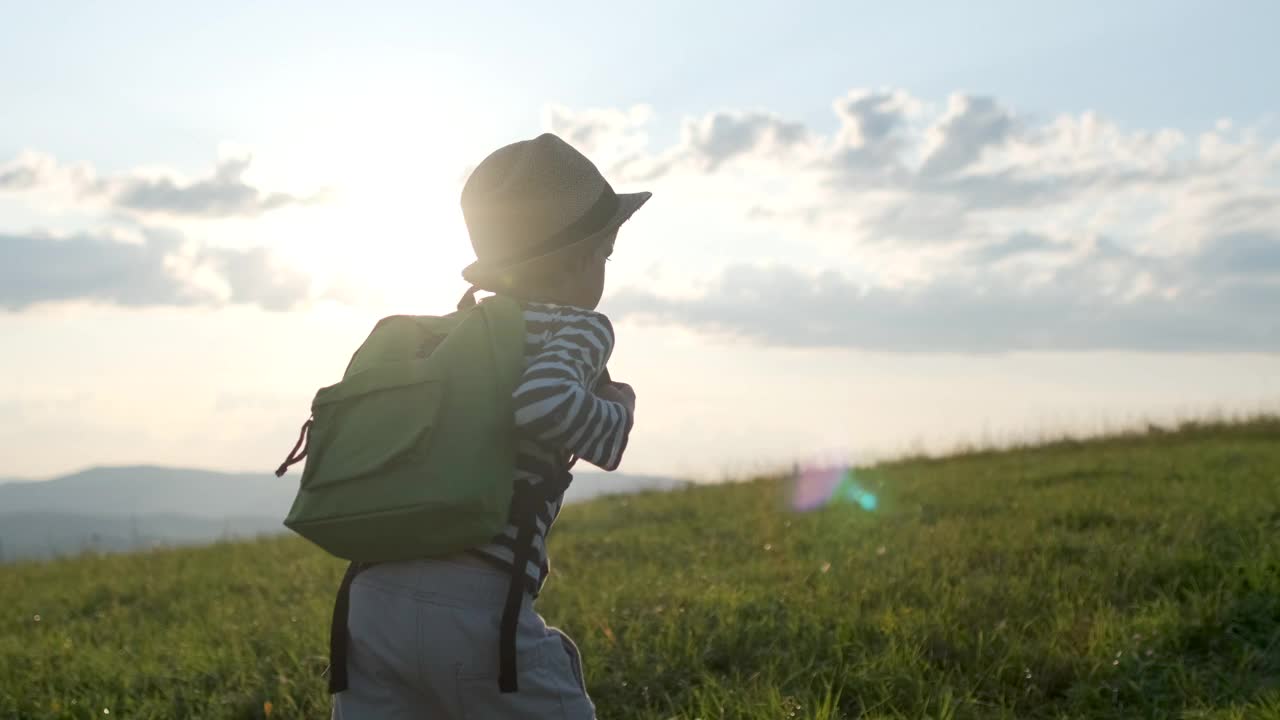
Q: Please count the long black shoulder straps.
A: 2